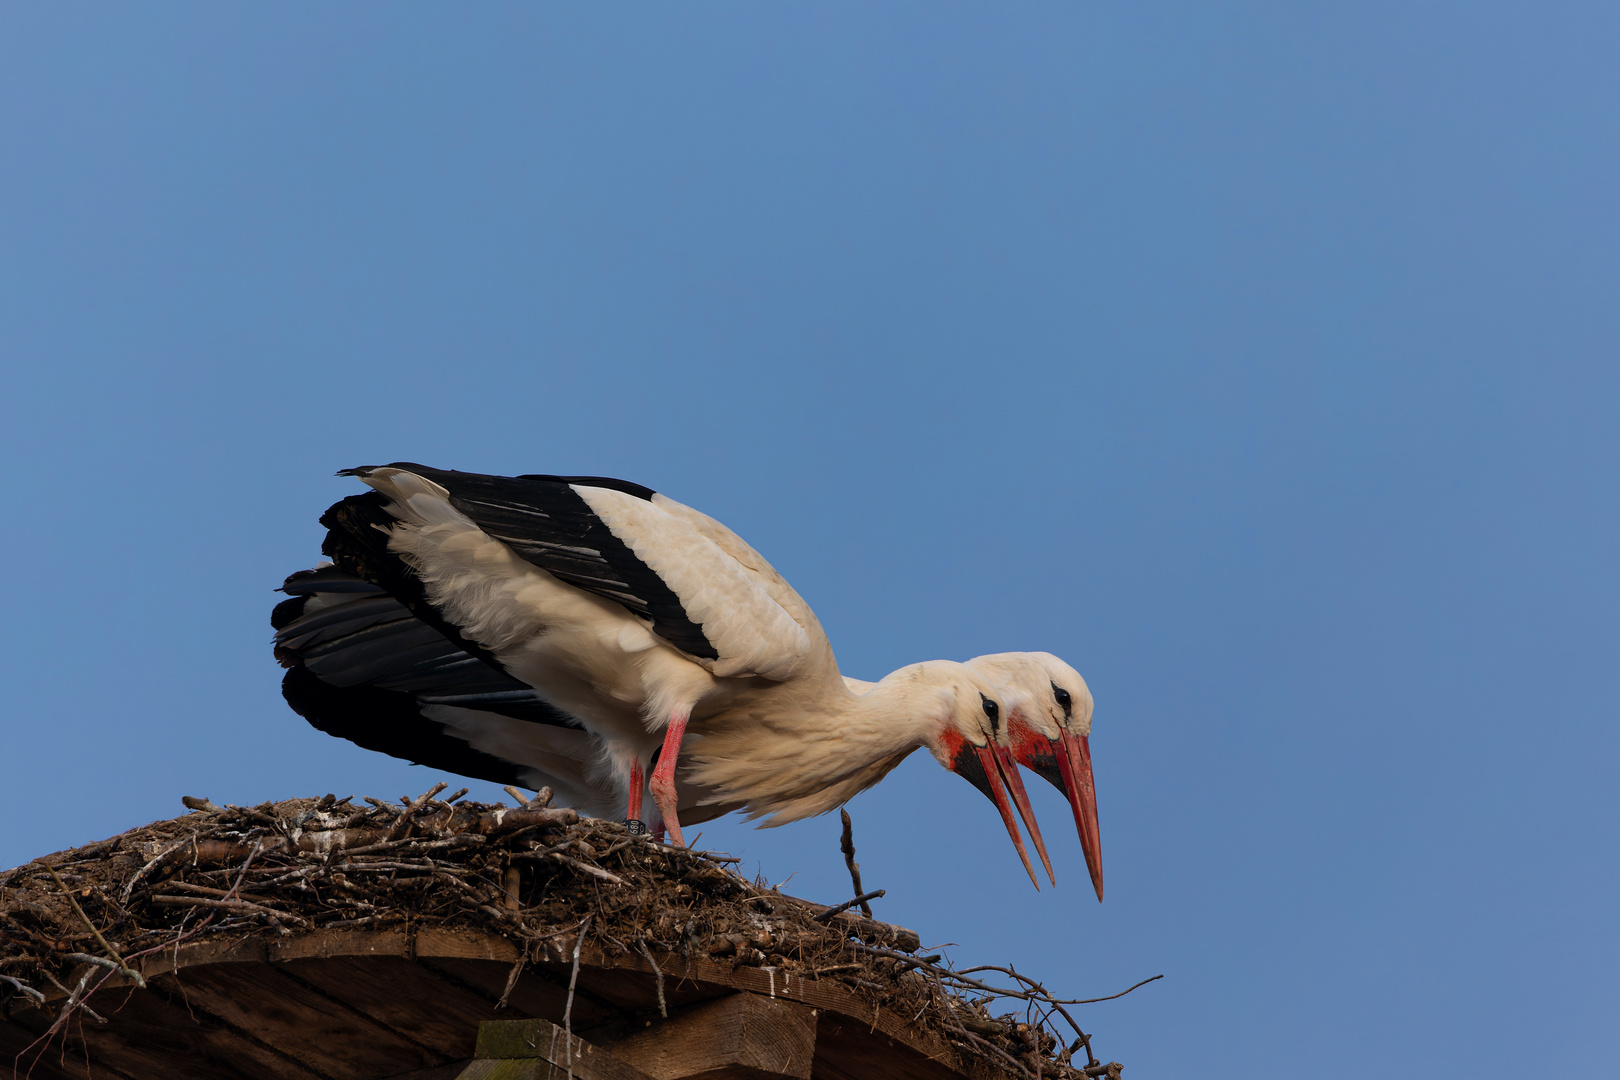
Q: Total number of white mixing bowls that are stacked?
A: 0